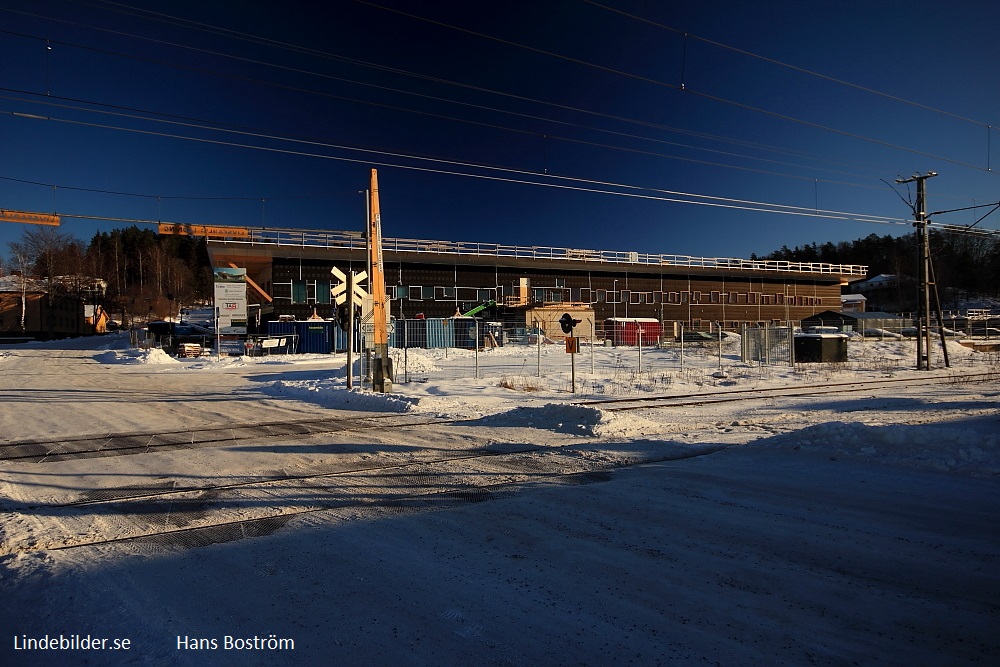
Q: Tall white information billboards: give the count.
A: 1